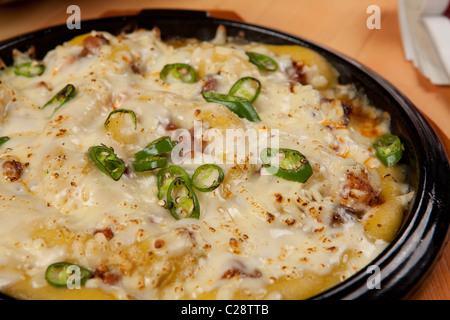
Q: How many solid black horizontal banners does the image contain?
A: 1